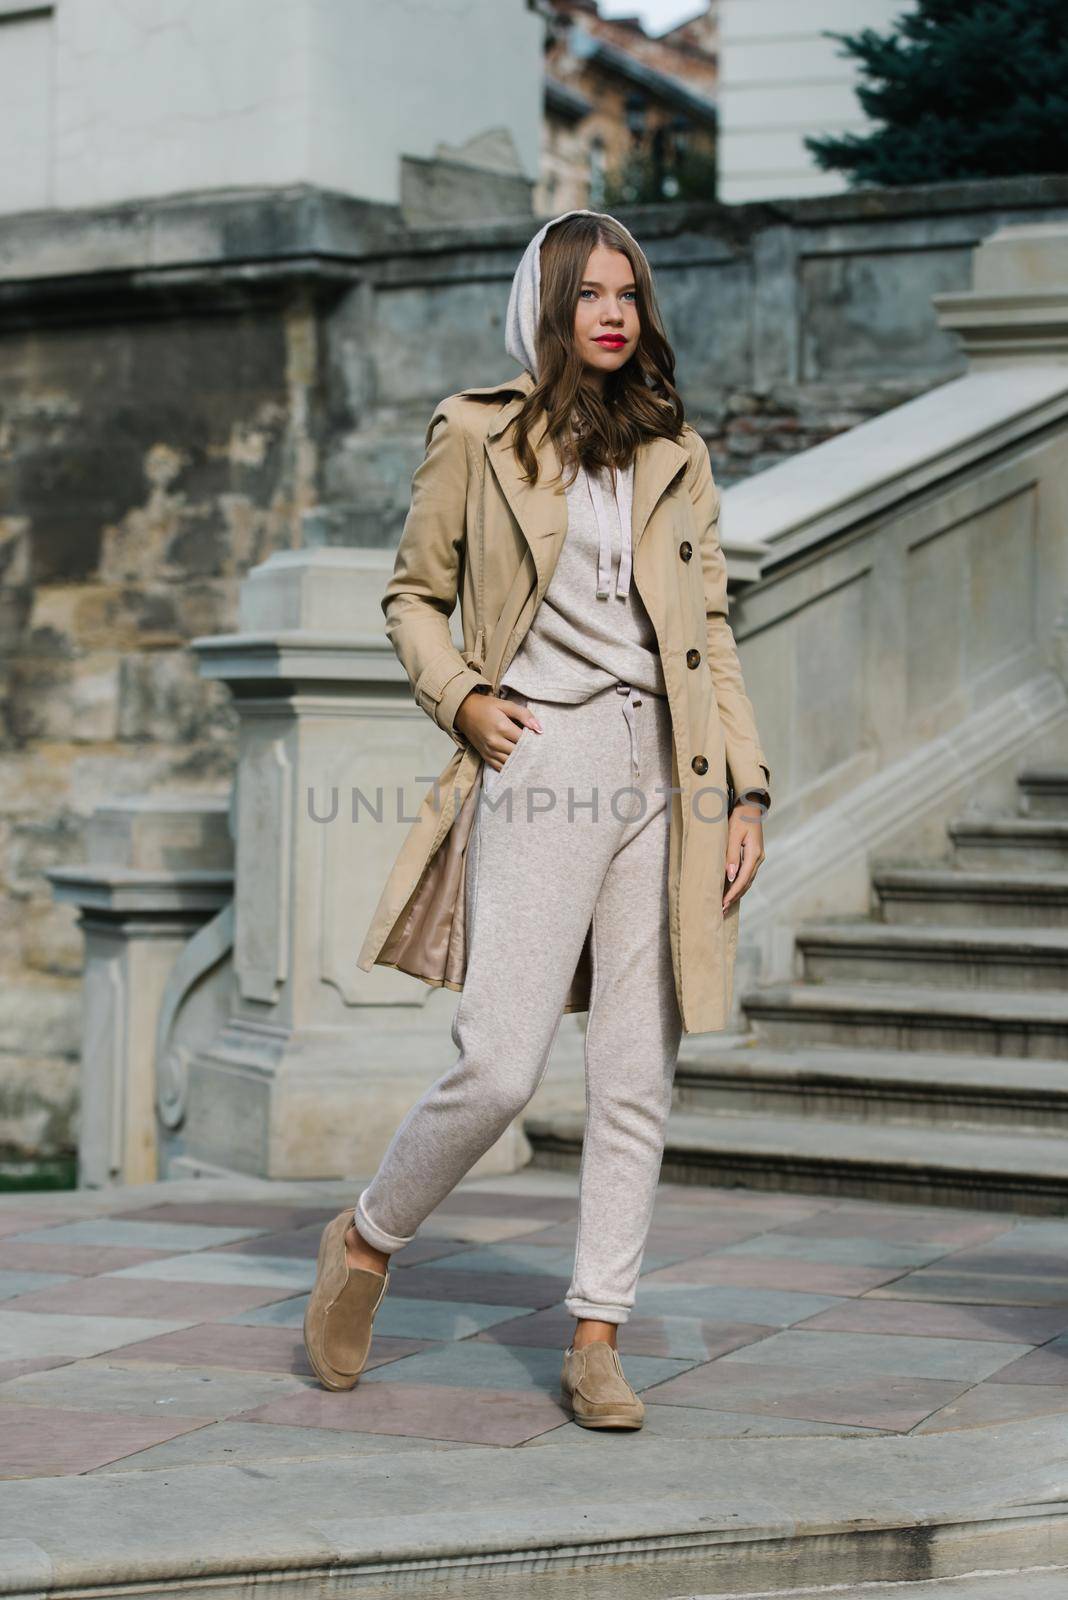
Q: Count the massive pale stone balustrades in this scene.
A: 1